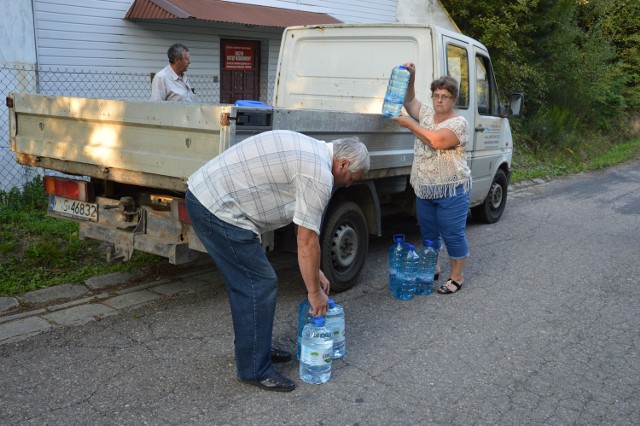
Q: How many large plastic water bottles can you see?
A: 7